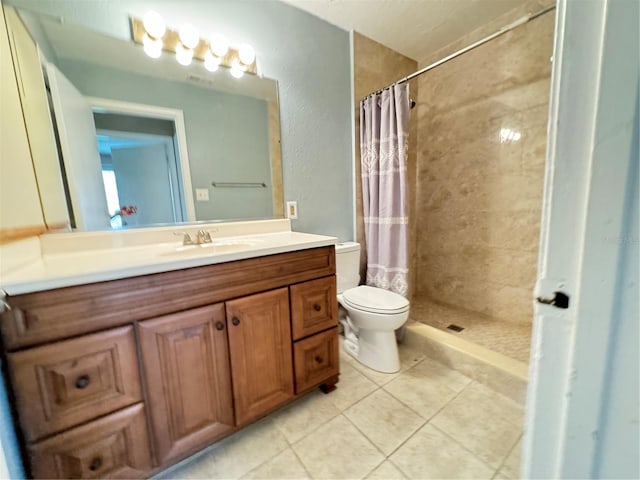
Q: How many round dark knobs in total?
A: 6